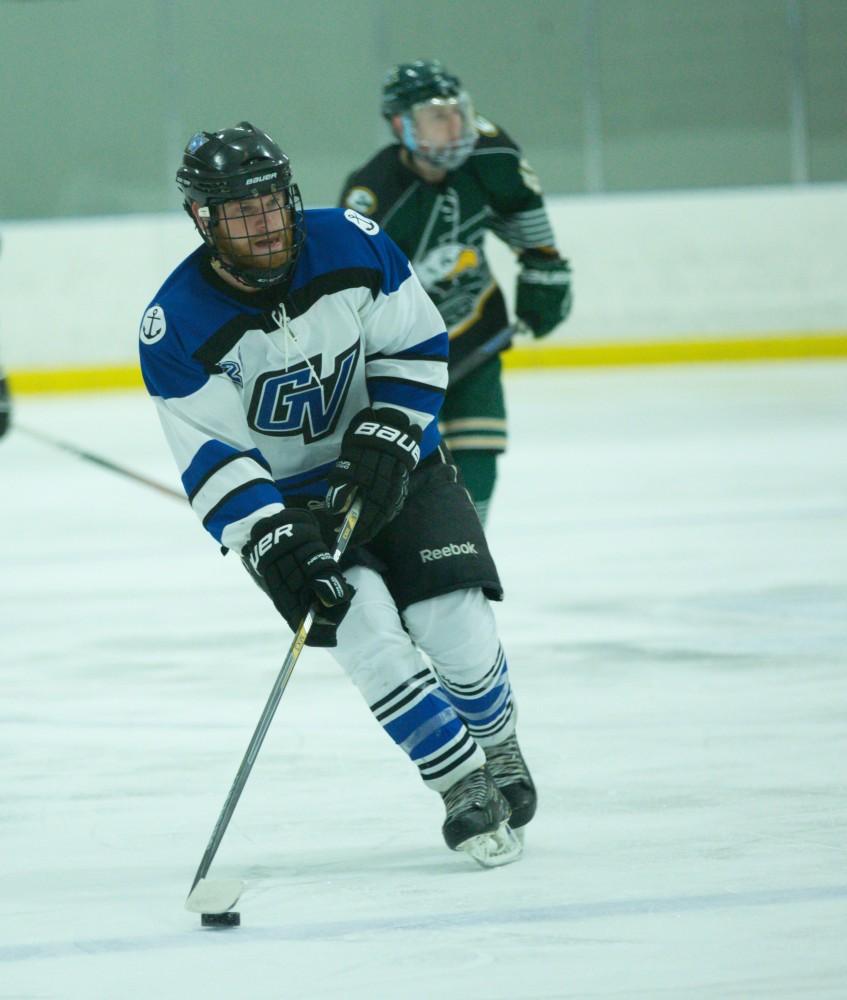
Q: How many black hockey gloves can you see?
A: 2